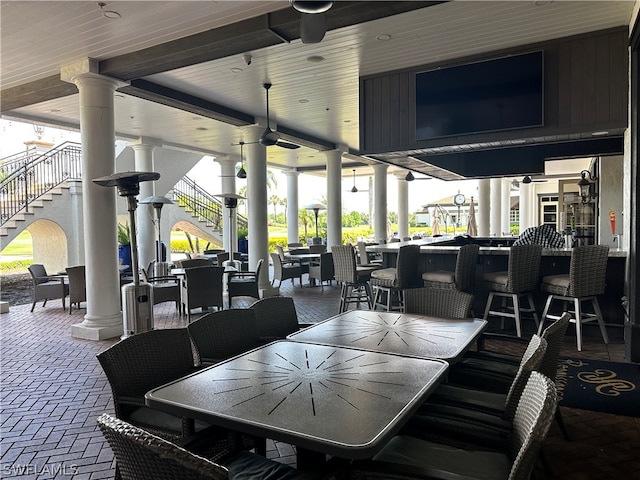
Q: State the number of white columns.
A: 12